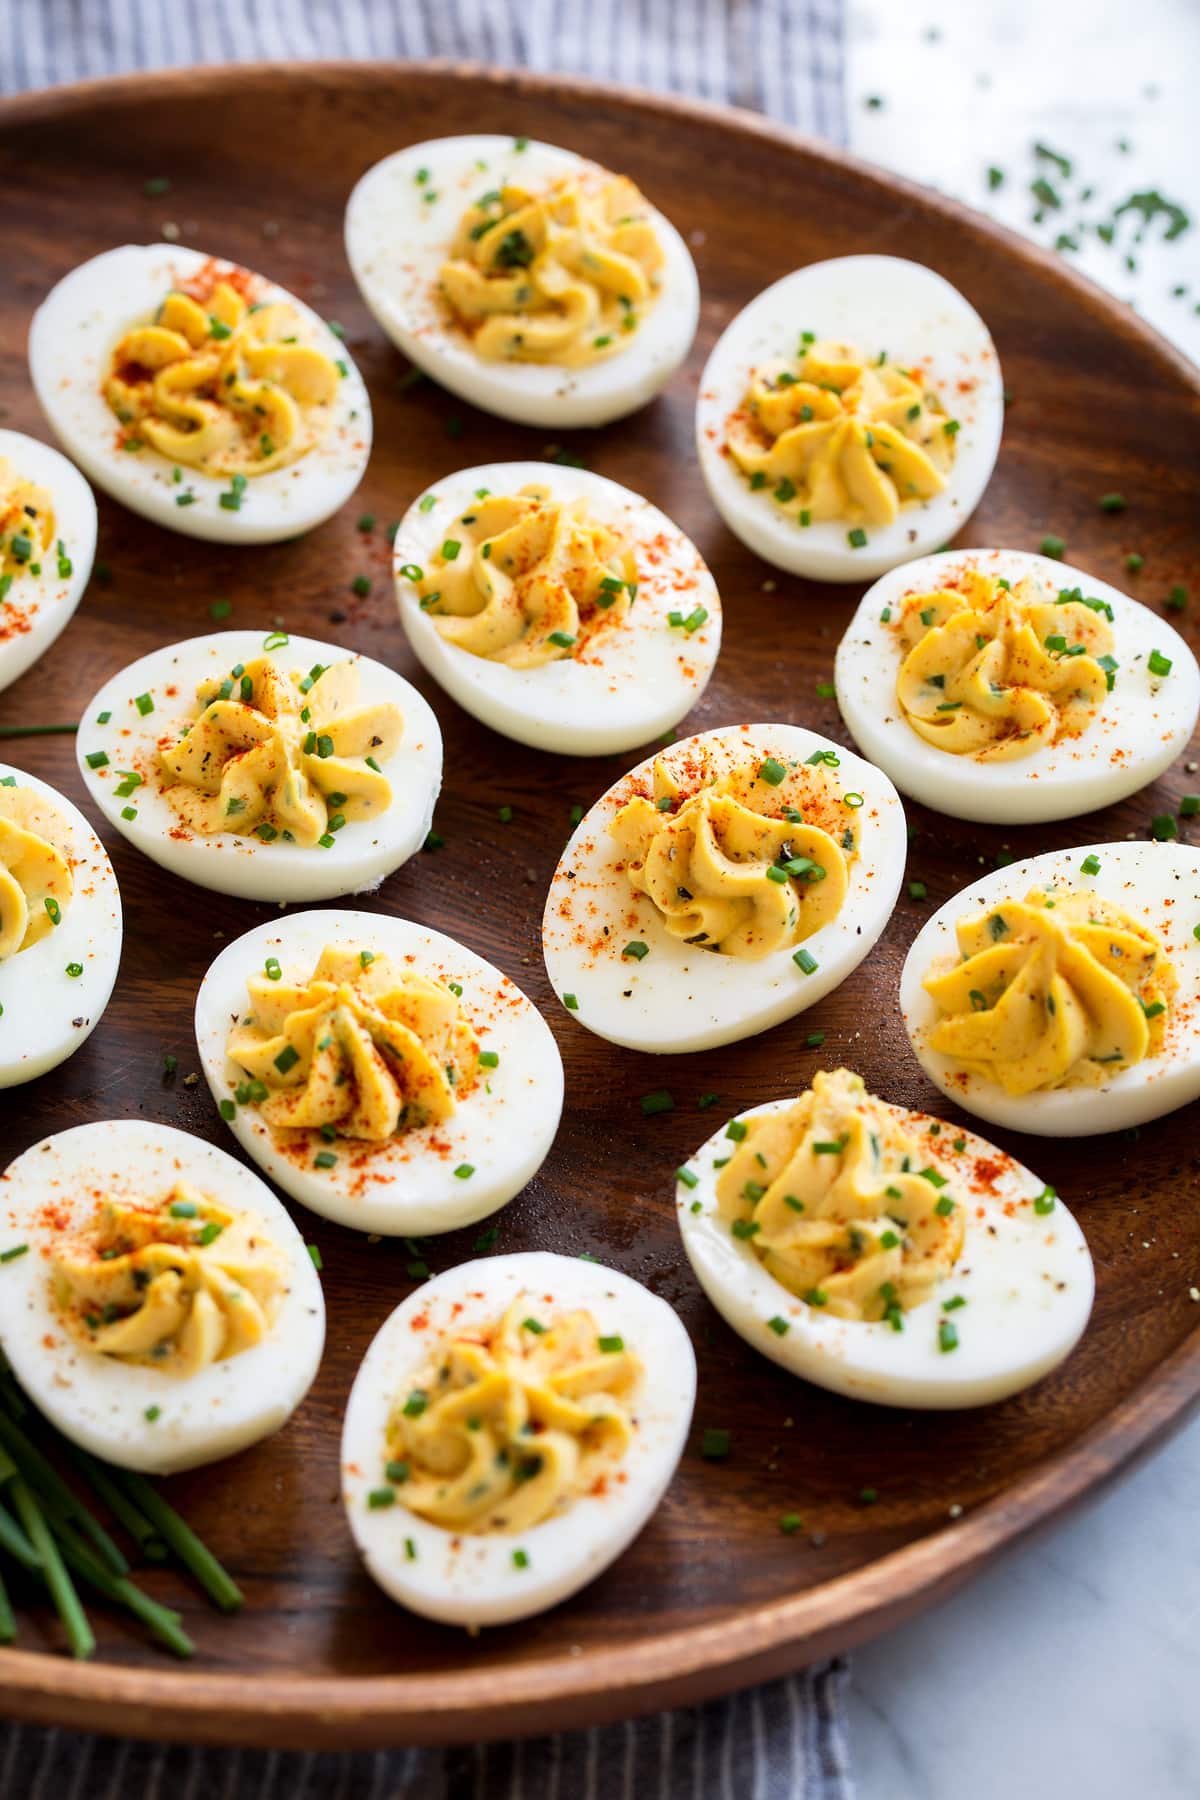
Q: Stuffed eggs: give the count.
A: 14